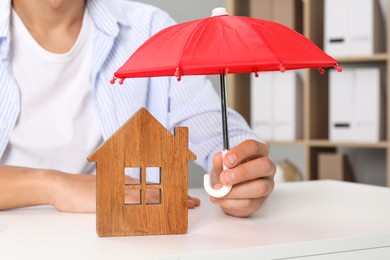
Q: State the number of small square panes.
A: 4